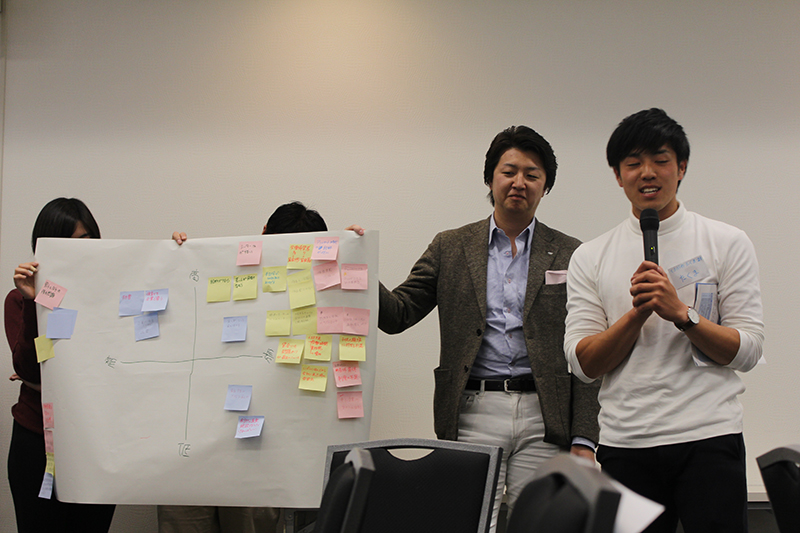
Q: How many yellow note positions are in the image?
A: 14